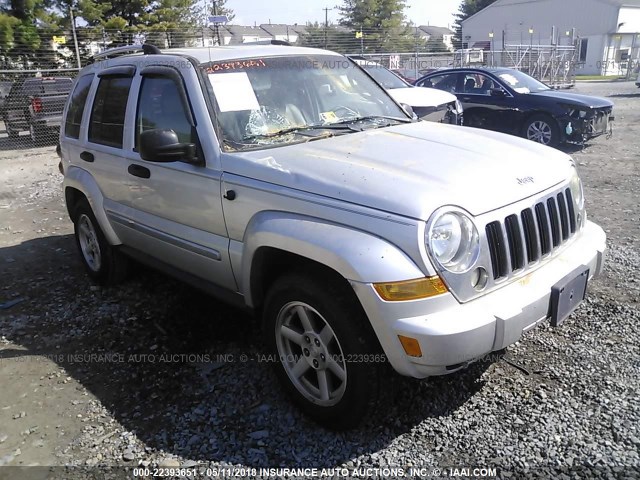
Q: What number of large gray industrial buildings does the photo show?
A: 1